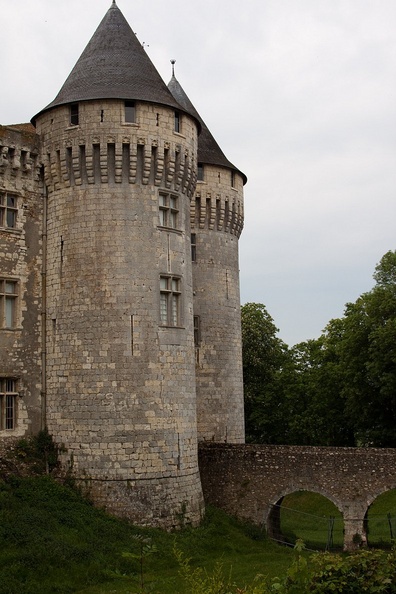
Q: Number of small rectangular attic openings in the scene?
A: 5